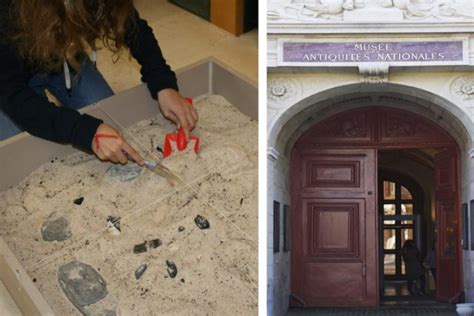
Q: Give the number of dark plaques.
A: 4